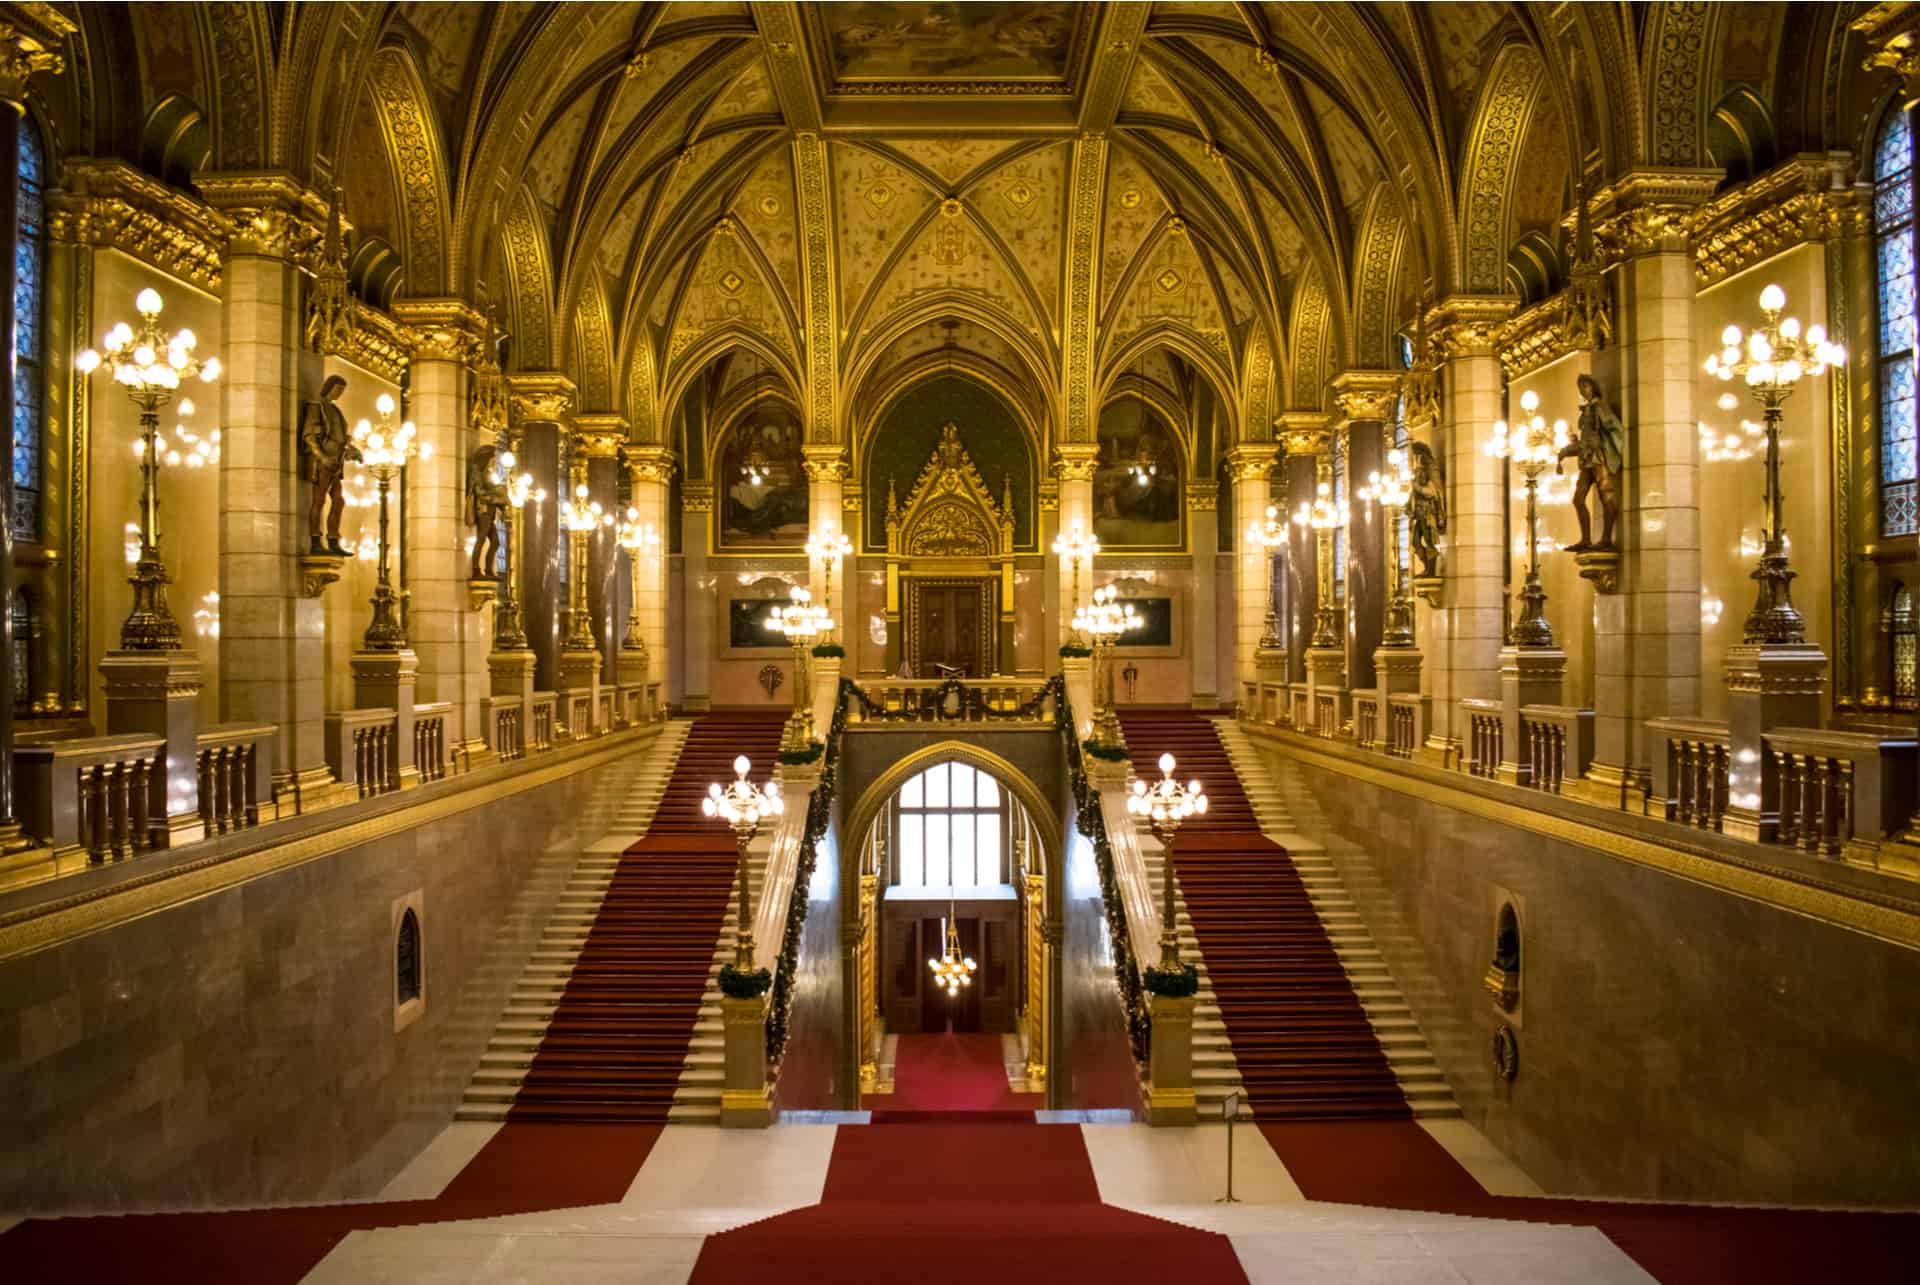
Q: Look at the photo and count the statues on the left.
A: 2